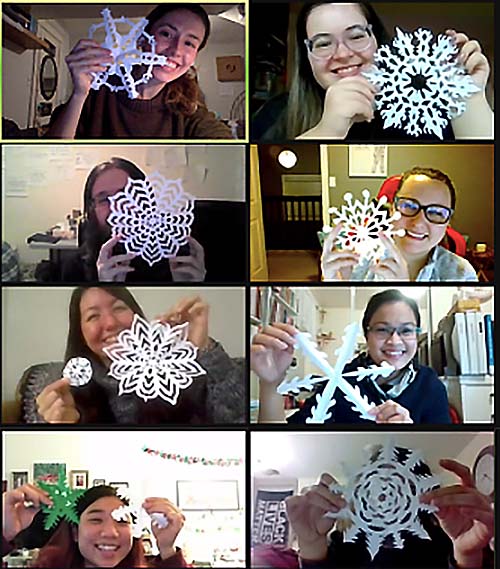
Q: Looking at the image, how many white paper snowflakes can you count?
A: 9